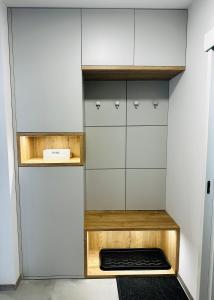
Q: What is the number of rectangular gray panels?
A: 10